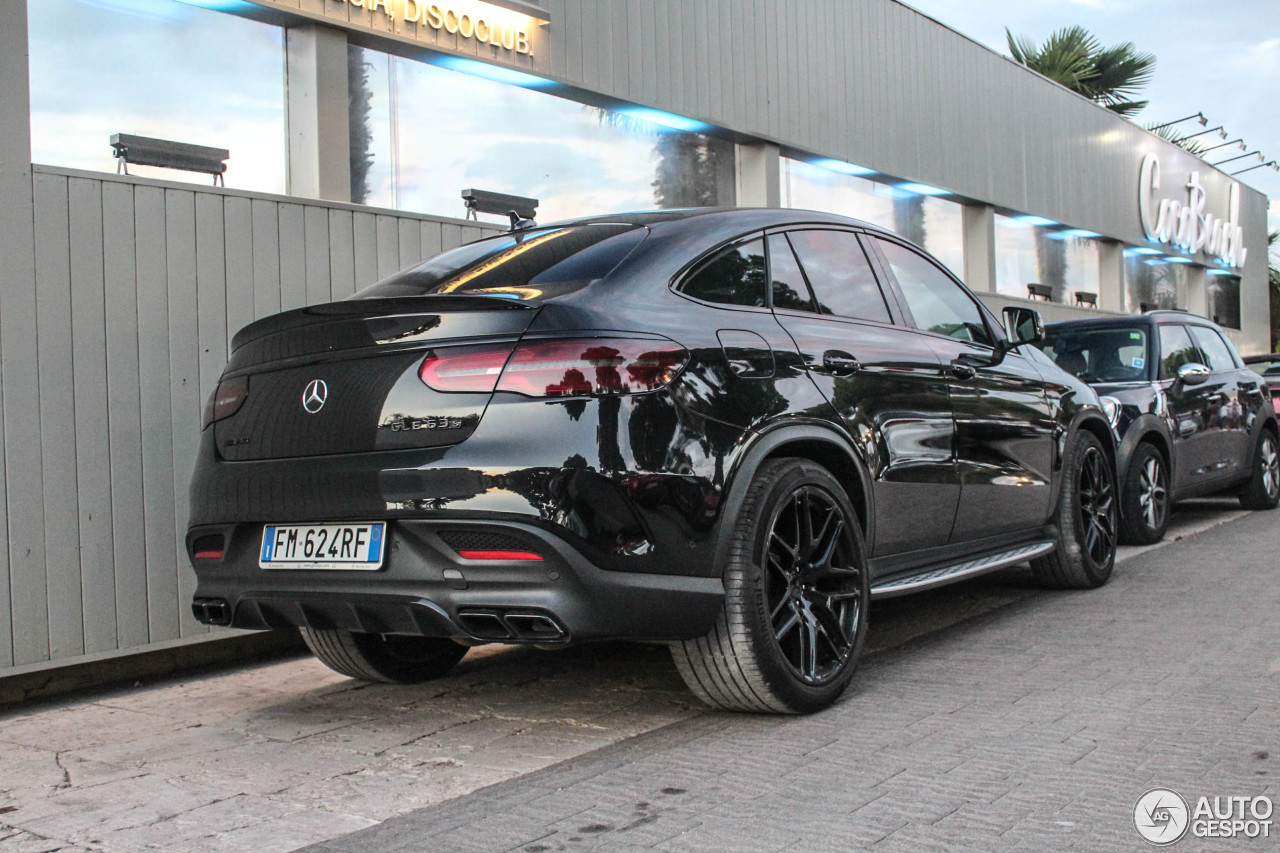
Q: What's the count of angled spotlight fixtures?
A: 5